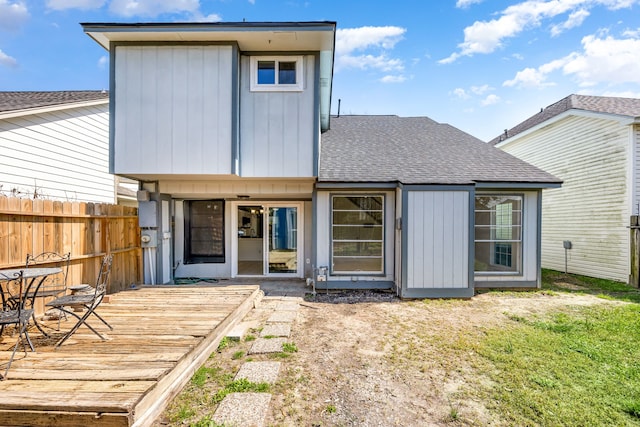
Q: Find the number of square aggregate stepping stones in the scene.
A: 6